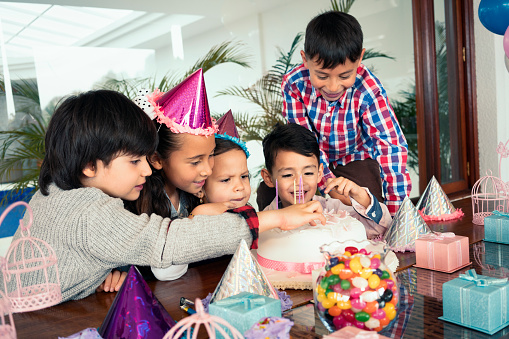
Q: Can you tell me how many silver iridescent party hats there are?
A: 3